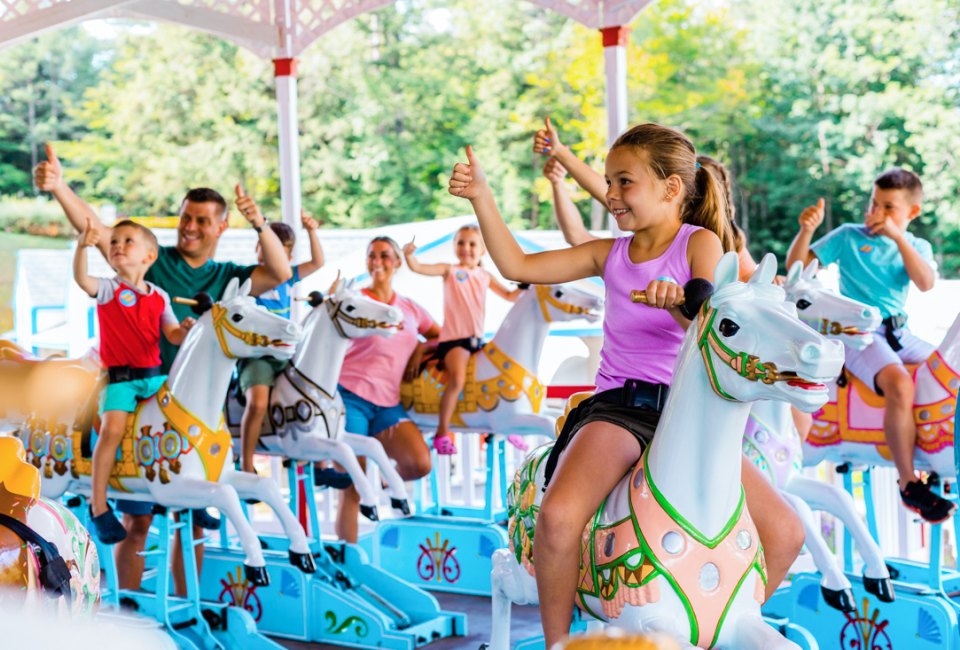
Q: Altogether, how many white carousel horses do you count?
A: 6